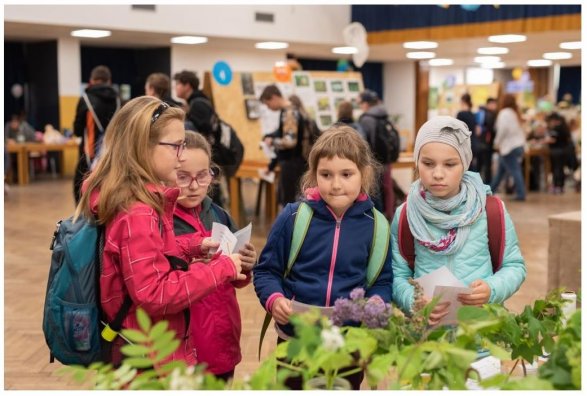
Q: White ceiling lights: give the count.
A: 14